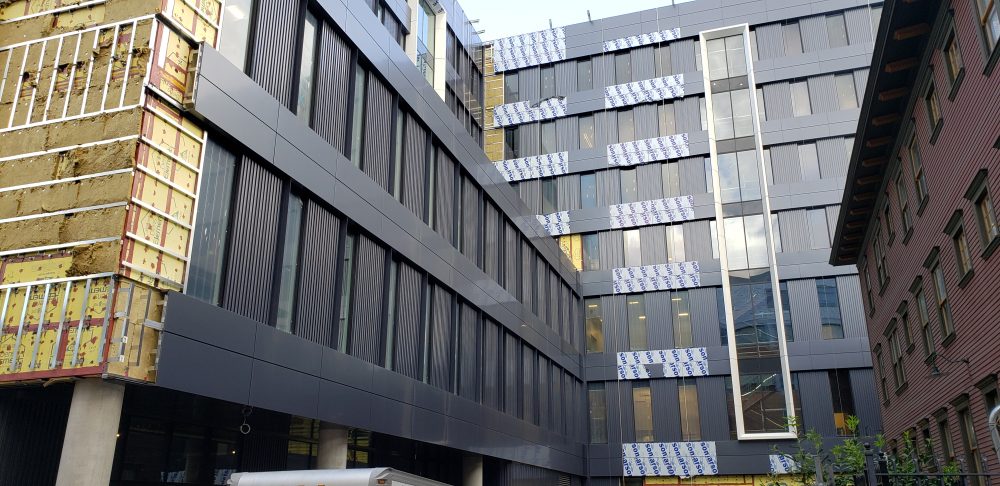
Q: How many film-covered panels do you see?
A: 12